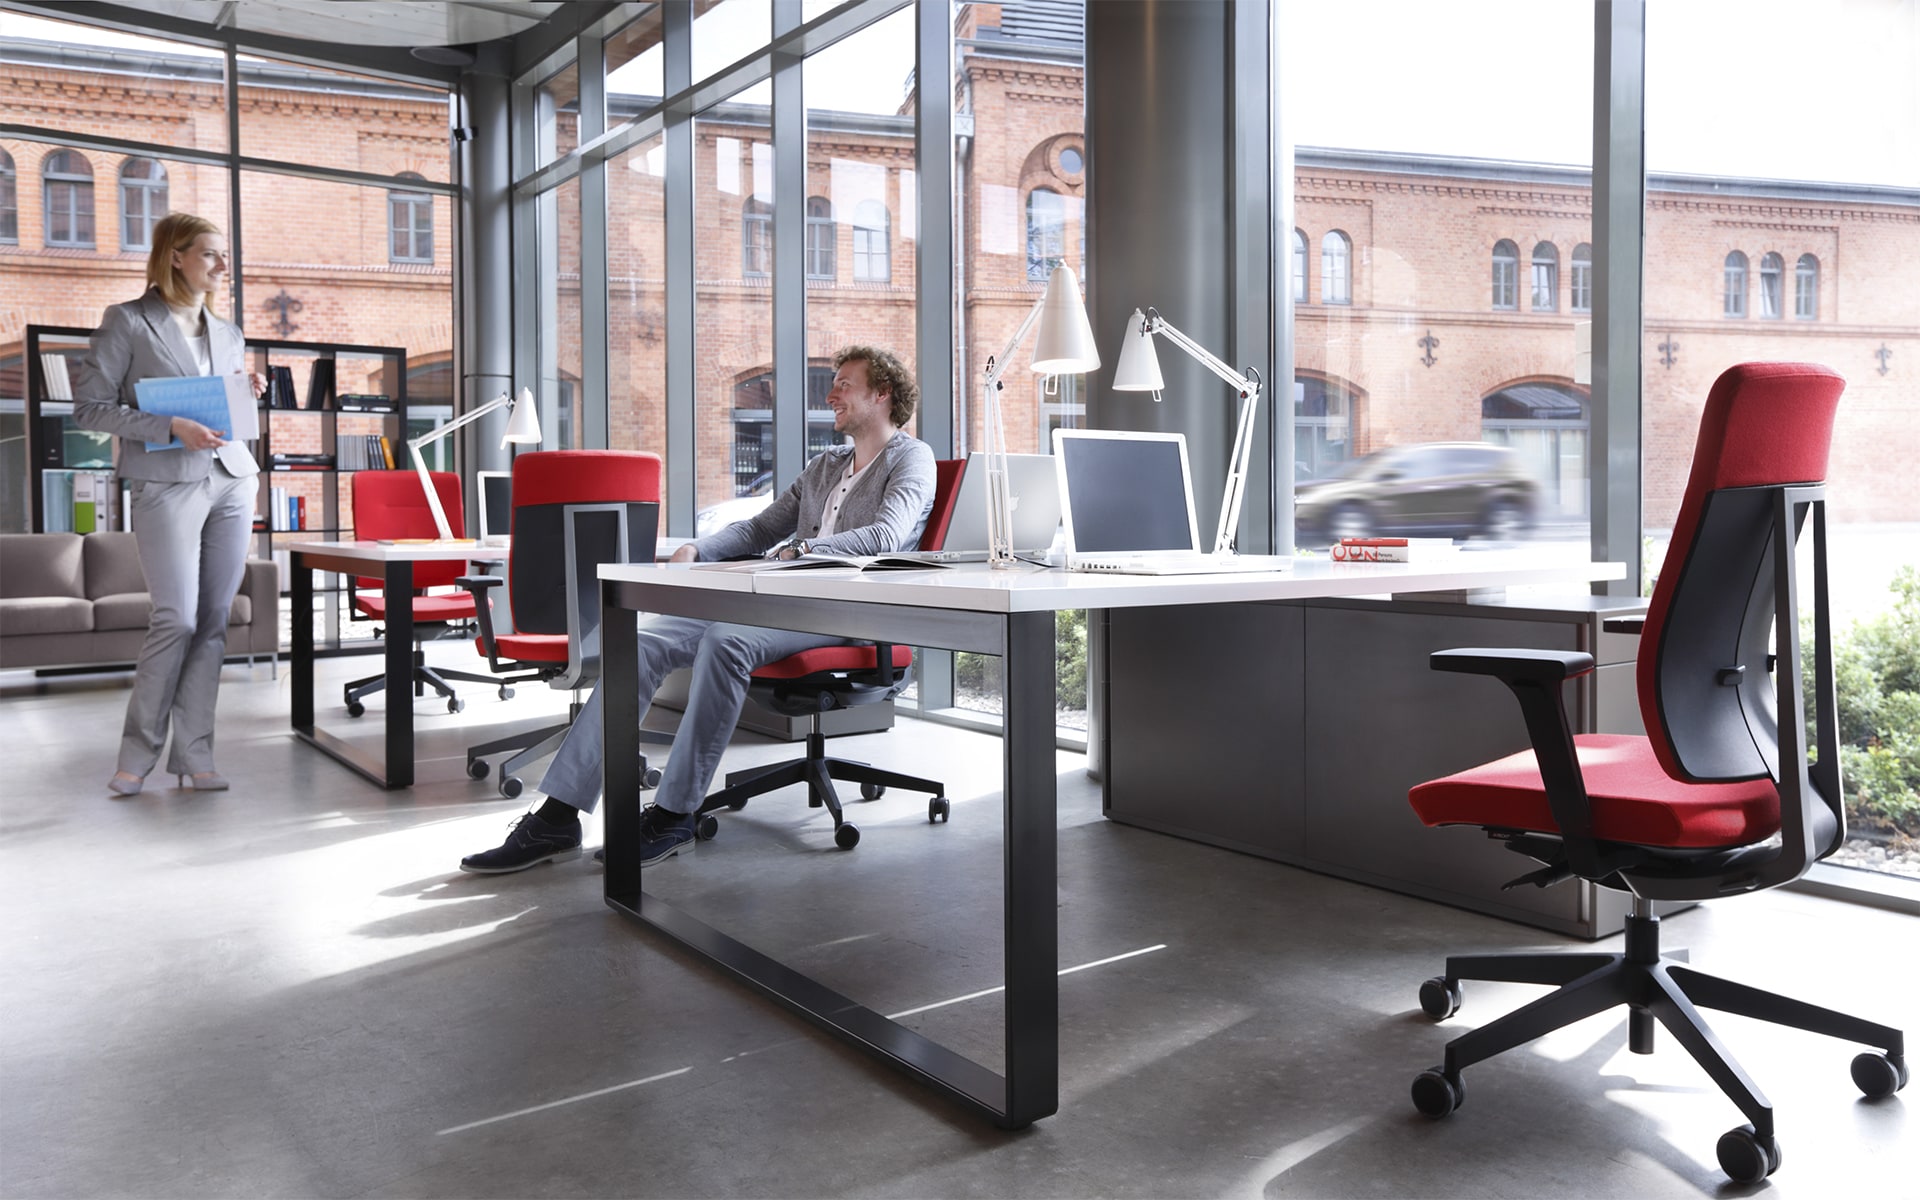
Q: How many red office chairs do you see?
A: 4